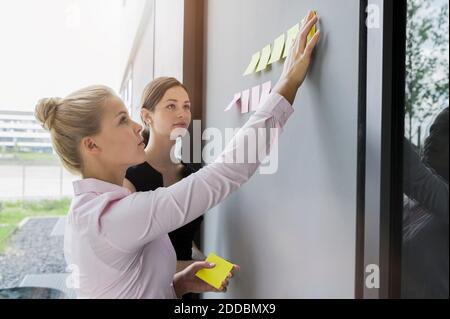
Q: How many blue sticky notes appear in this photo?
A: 0